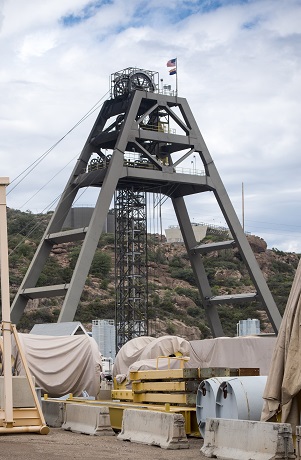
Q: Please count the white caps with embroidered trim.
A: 0